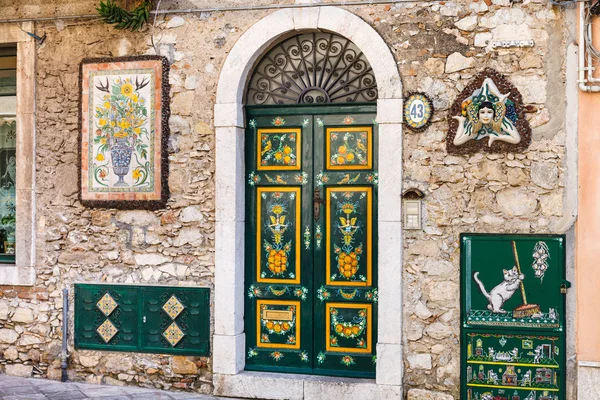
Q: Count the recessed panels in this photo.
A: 6